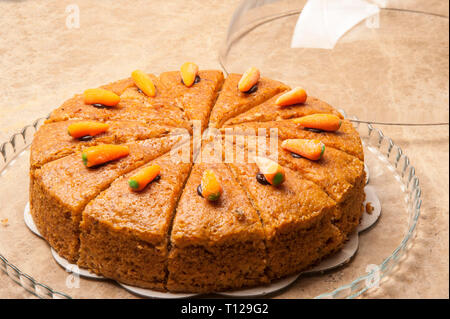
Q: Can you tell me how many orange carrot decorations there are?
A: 12